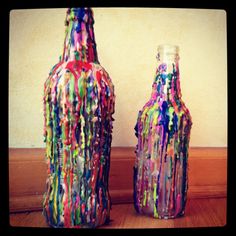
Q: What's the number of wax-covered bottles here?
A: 2